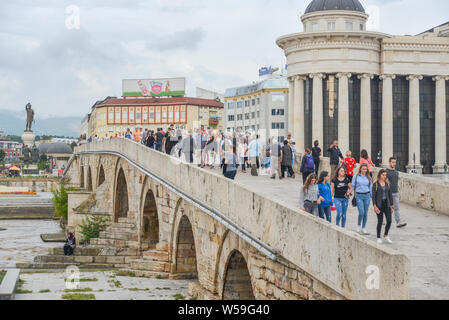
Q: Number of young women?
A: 5